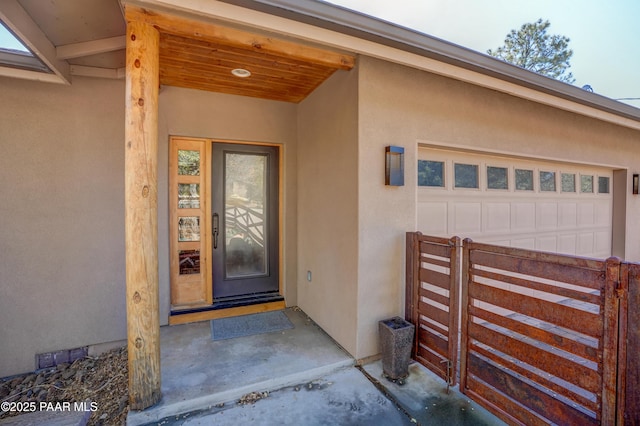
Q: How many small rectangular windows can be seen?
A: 12